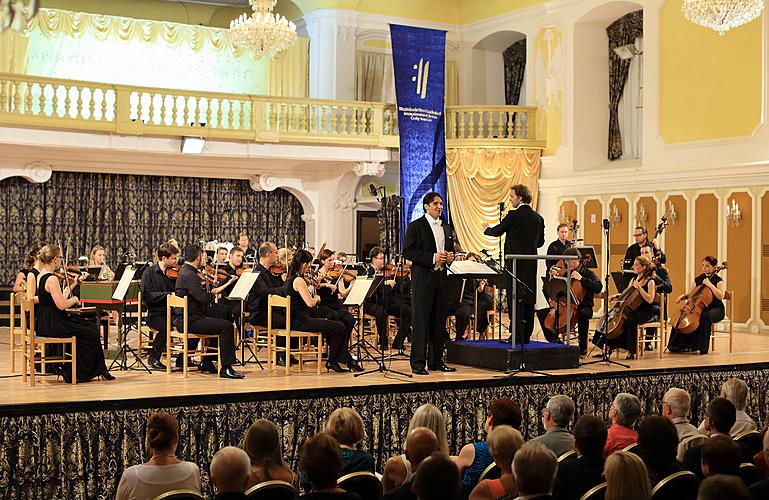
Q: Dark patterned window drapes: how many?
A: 2